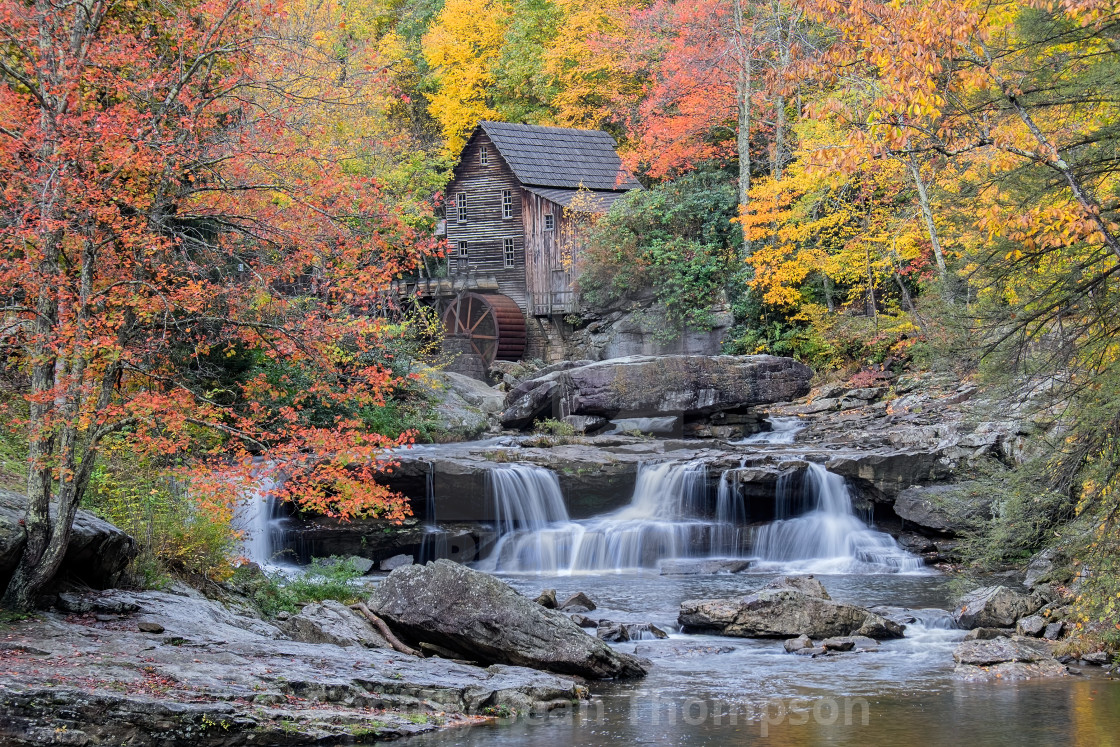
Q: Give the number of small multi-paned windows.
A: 6